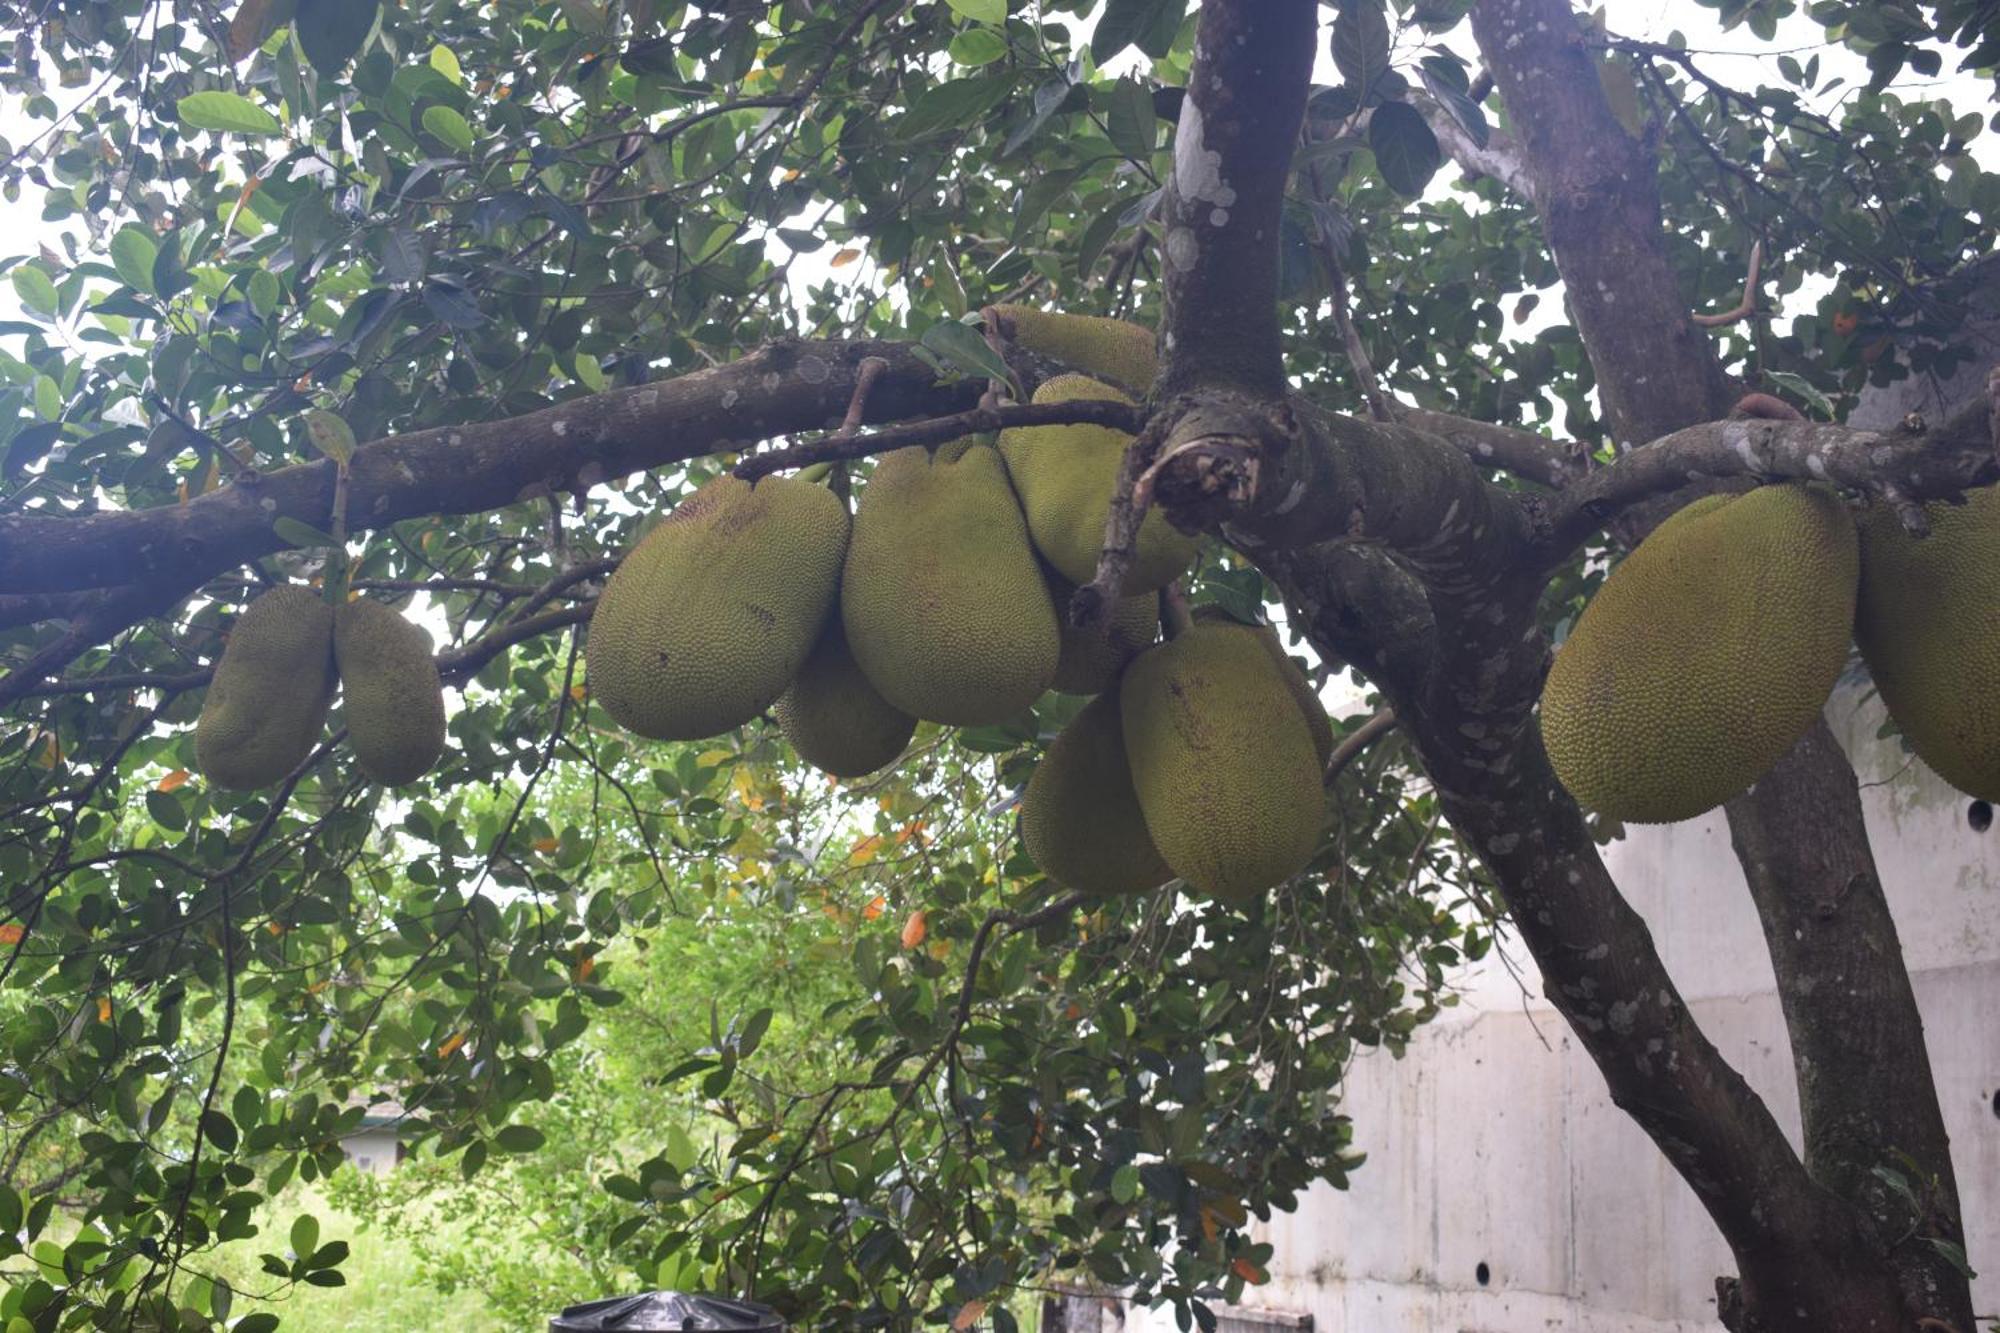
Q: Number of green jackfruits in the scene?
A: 13